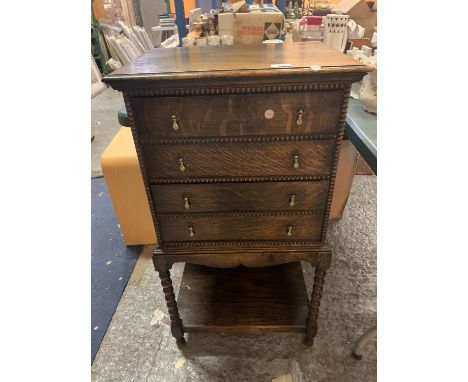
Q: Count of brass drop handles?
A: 8